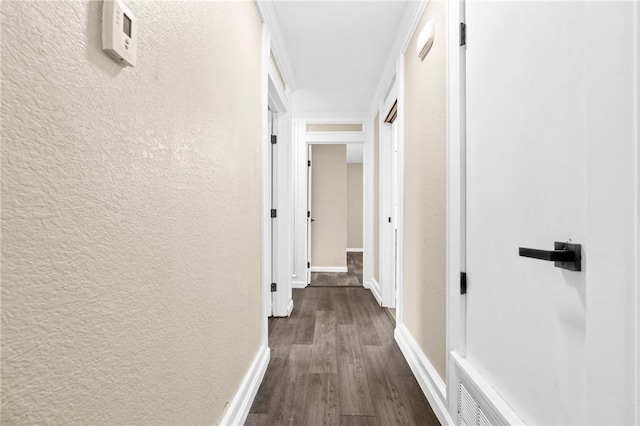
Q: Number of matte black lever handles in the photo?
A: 1